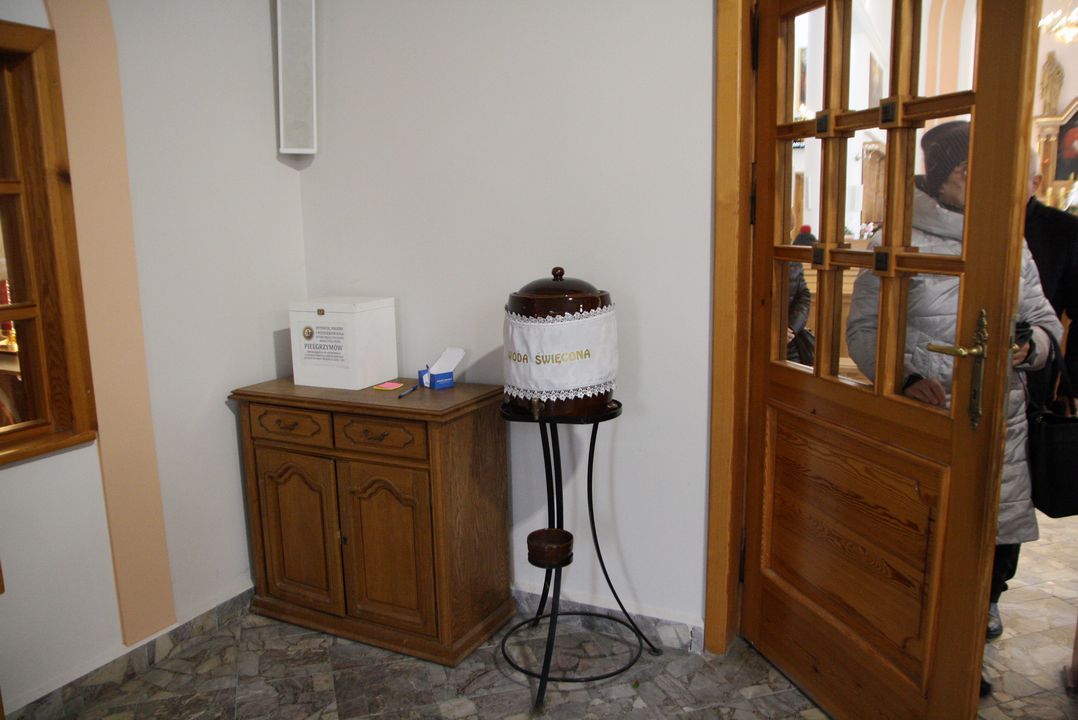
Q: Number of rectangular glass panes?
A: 12